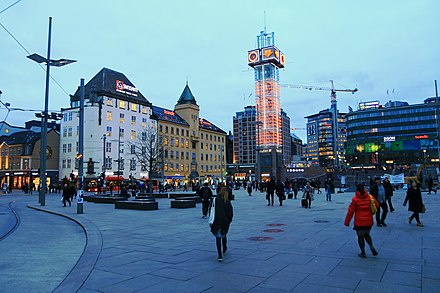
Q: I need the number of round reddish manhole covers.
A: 3